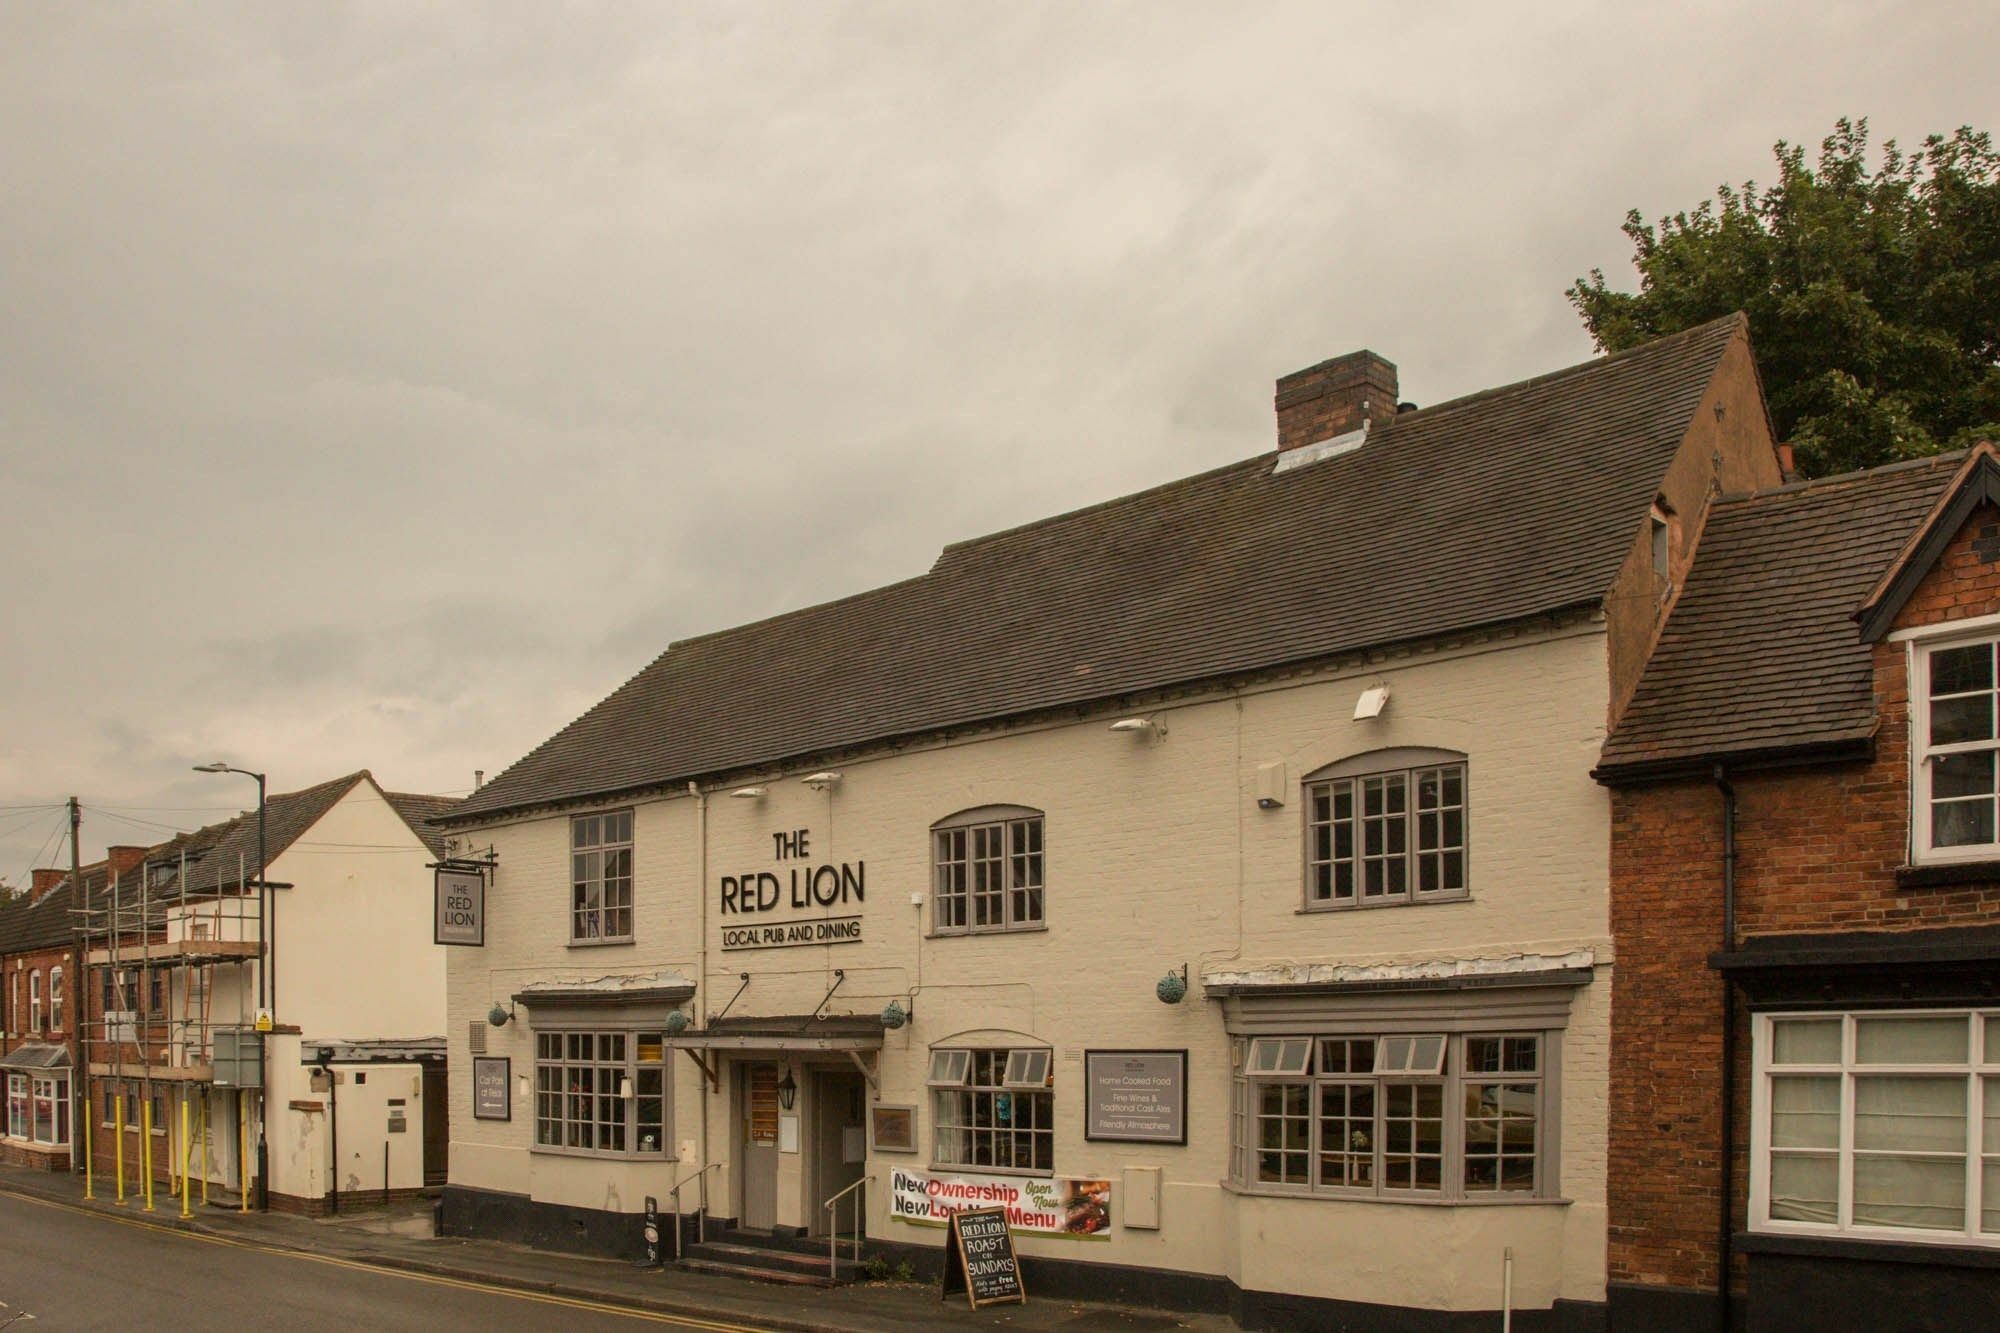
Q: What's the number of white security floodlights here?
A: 4